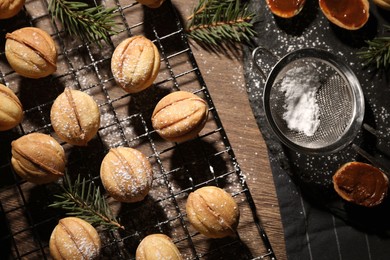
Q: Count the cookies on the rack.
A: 12